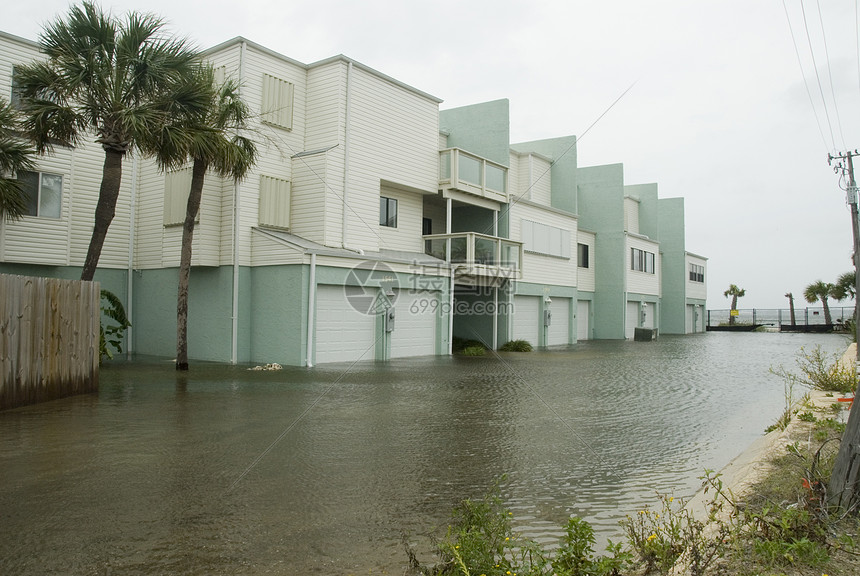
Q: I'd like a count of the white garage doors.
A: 9